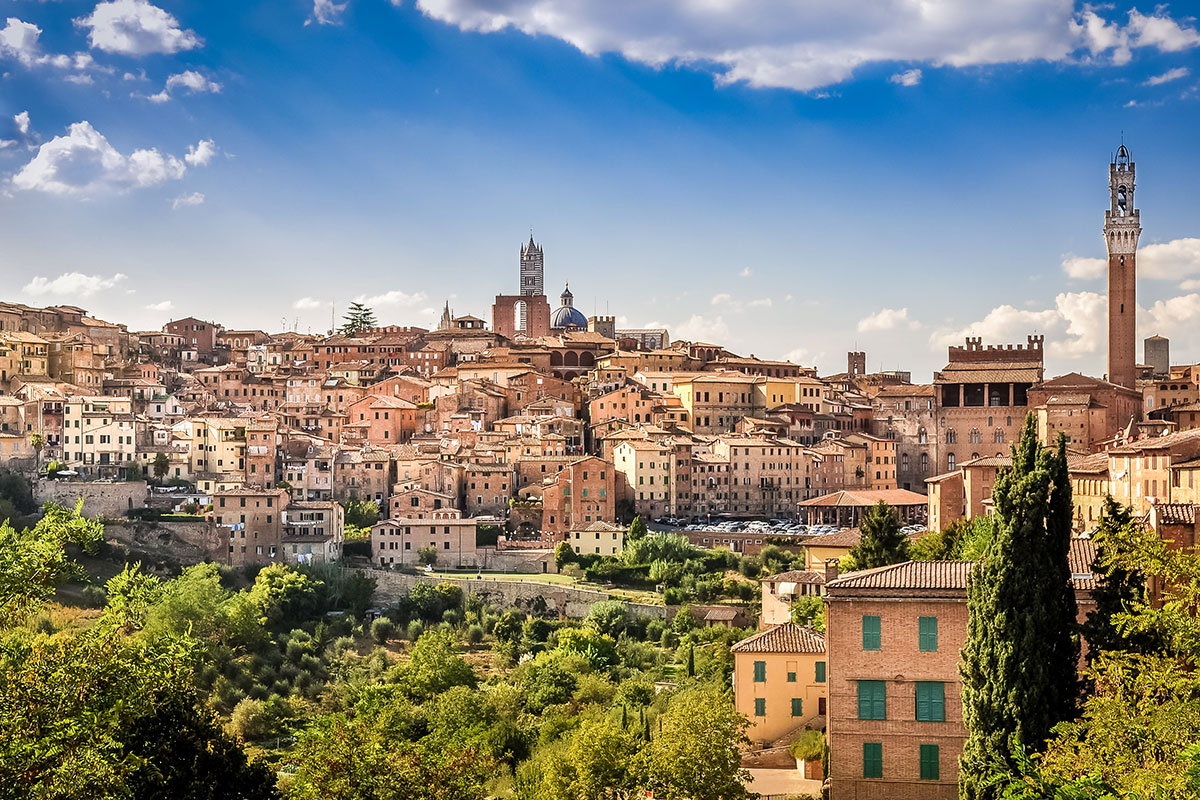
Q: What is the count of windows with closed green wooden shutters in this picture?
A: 11